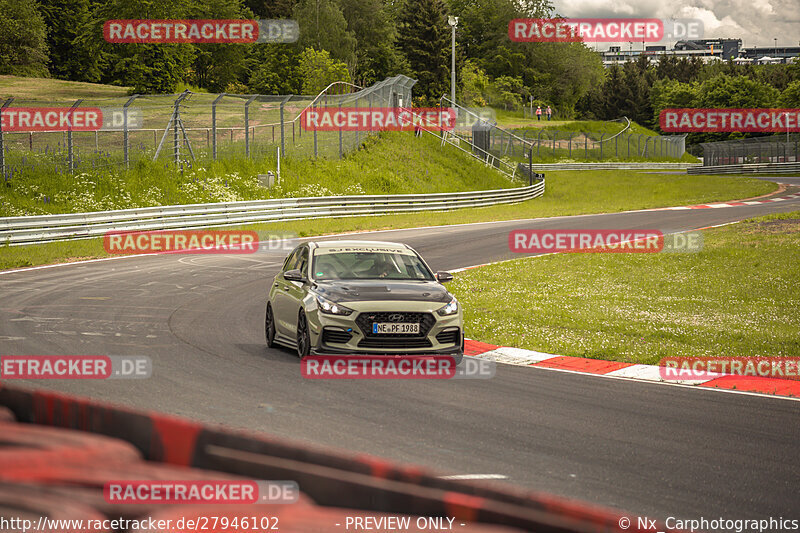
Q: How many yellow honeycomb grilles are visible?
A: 0